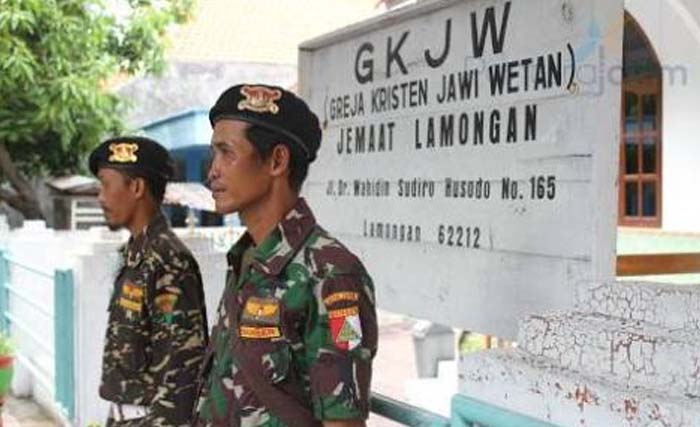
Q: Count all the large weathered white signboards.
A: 1